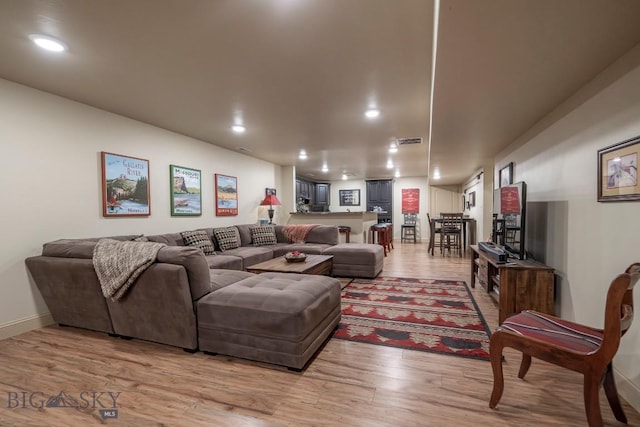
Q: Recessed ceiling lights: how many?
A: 10